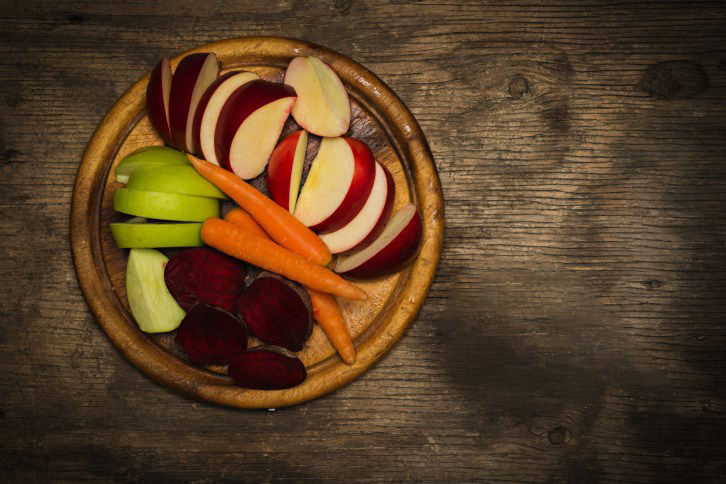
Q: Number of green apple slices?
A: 5